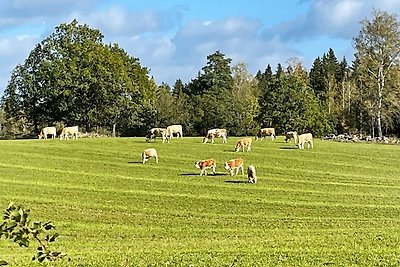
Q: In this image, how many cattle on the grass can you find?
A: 13